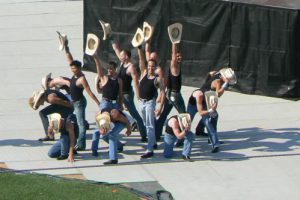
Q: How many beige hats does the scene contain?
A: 13